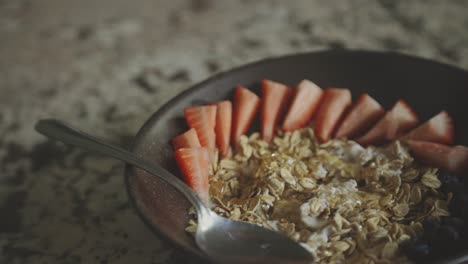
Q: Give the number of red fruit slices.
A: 12